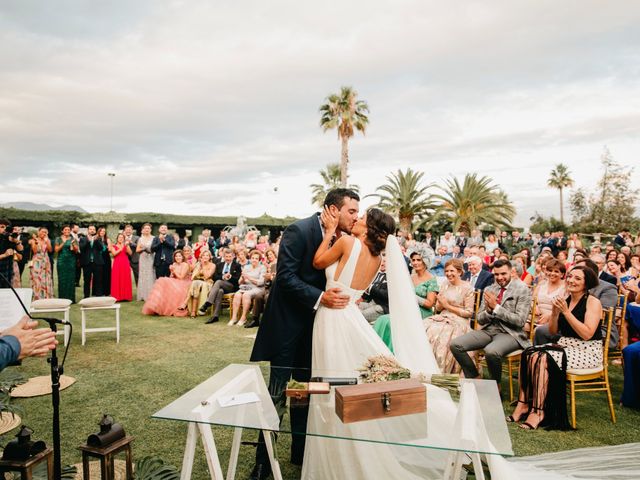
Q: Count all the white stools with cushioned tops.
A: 2